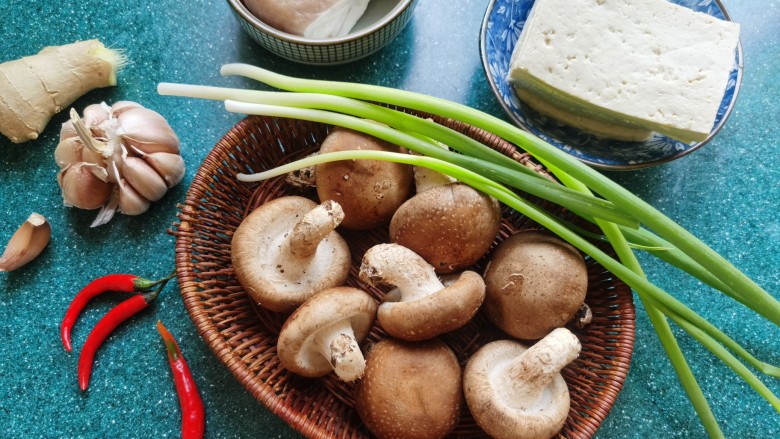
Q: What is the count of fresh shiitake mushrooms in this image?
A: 8